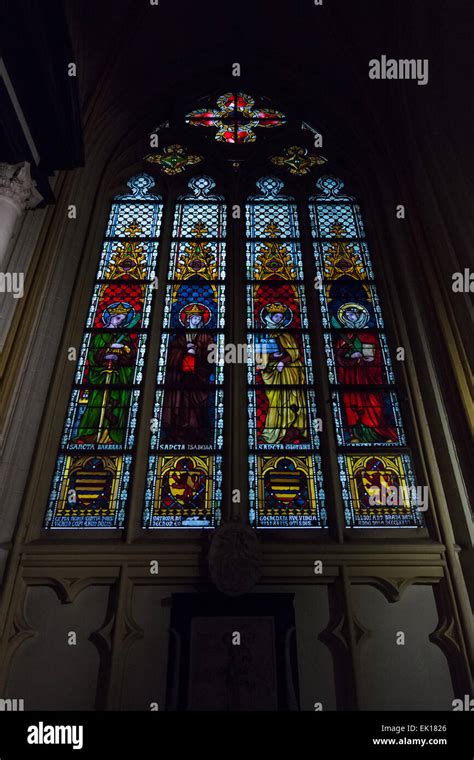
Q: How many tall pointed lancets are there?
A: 4